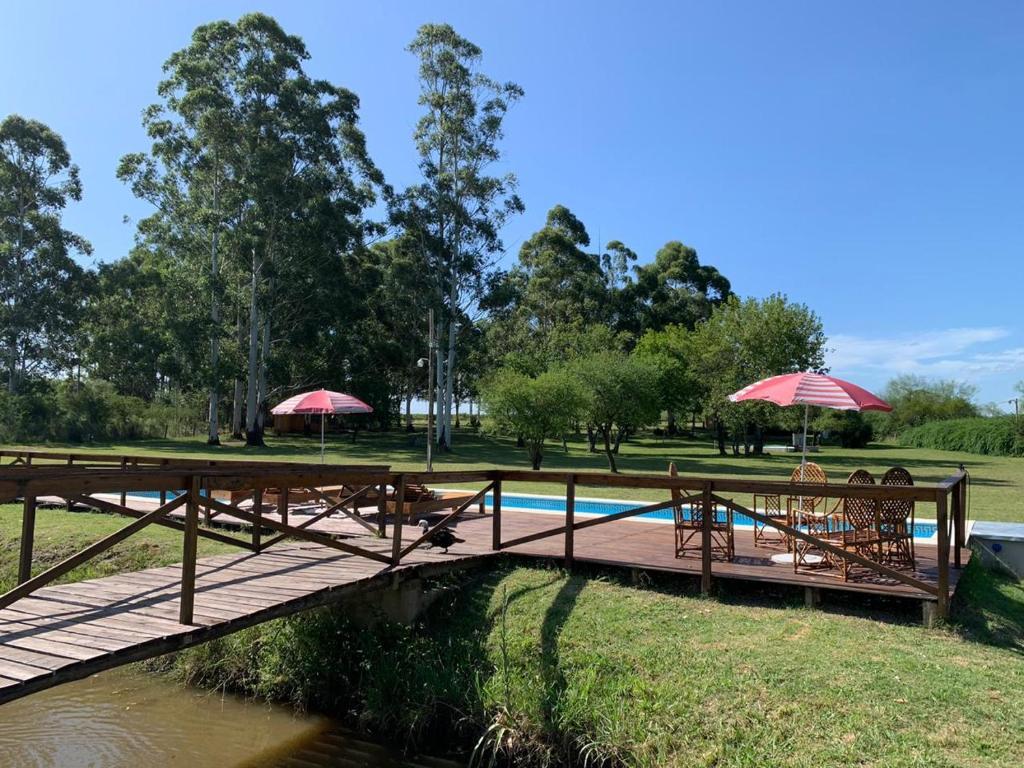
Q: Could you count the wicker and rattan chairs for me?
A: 4